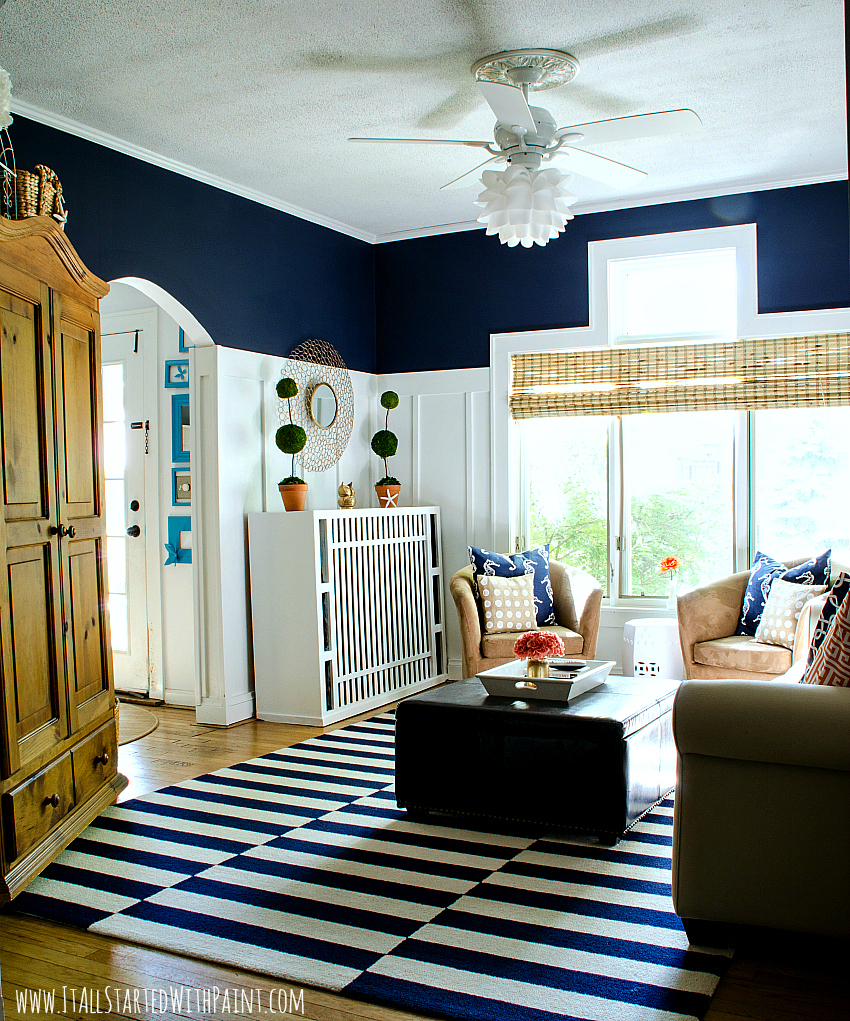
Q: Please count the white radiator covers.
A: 1